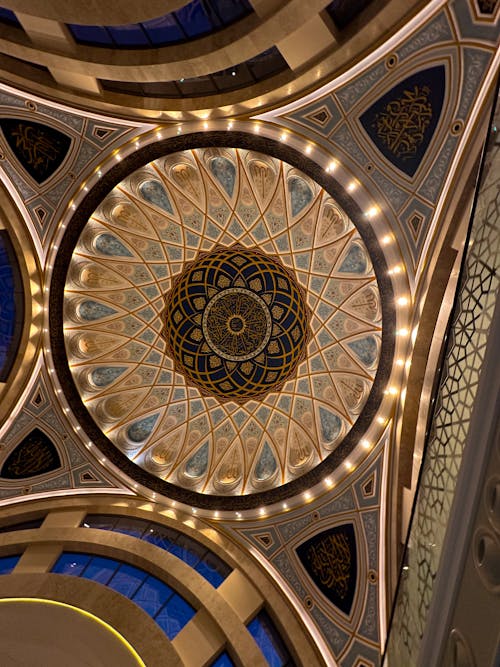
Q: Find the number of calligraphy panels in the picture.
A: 4